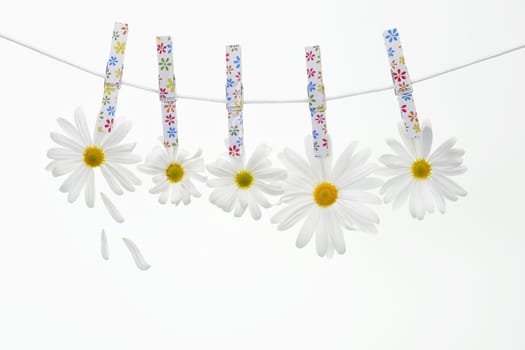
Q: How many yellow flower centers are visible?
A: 5